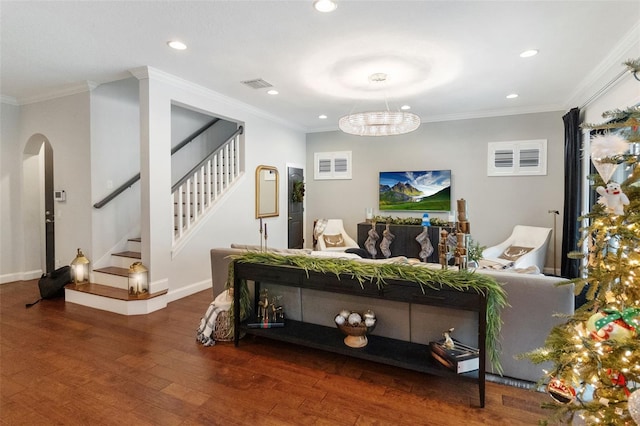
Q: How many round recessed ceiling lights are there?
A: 7